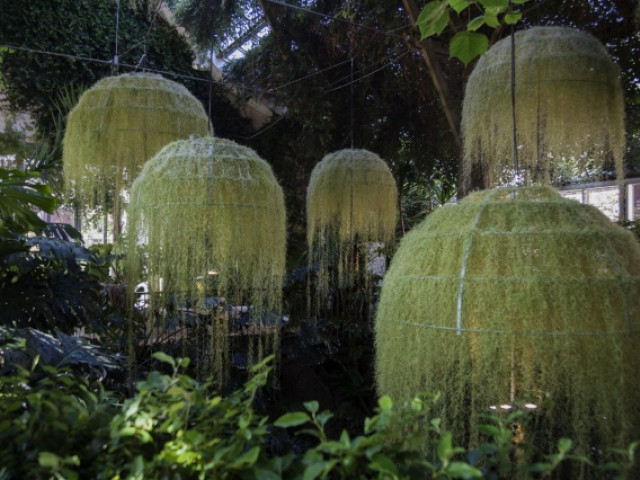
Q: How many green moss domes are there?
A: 5